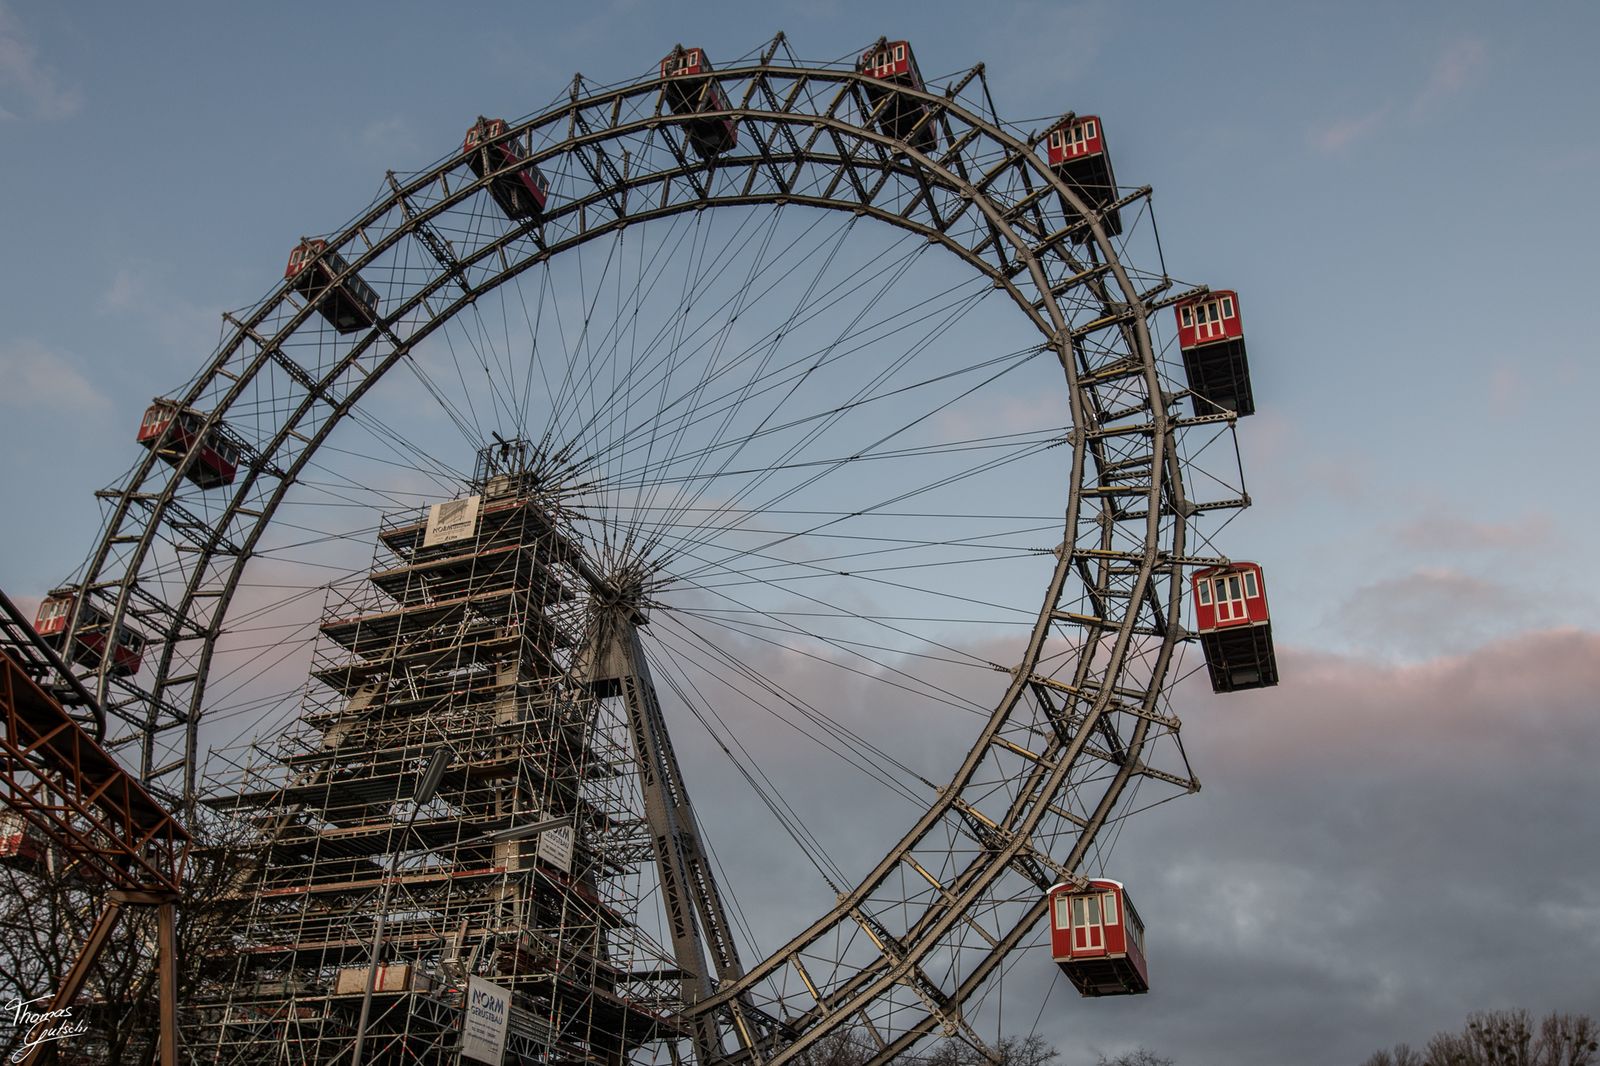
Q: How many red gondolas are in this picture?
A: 11